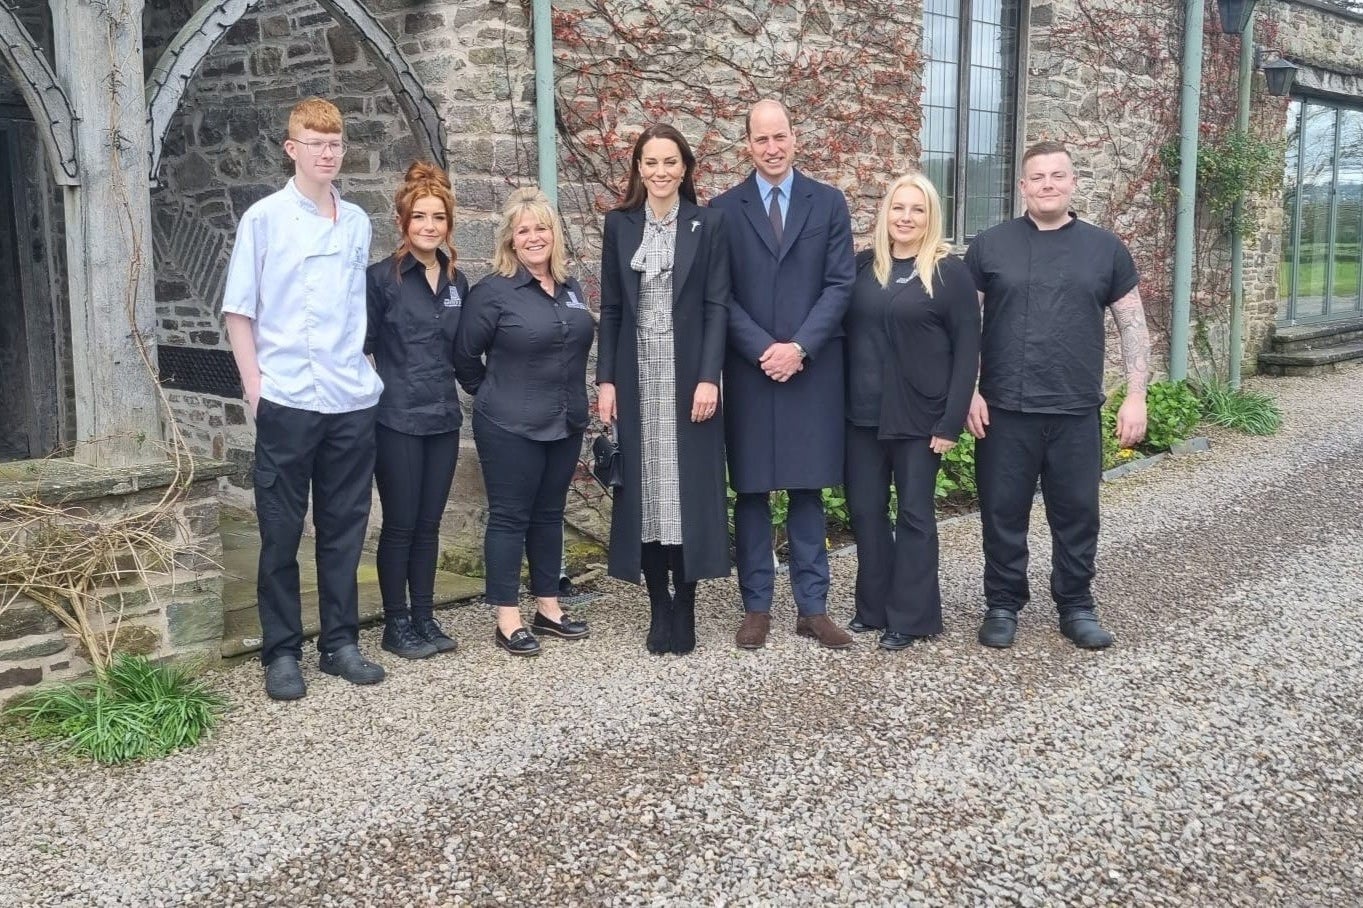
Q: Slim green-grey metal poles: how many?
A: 3